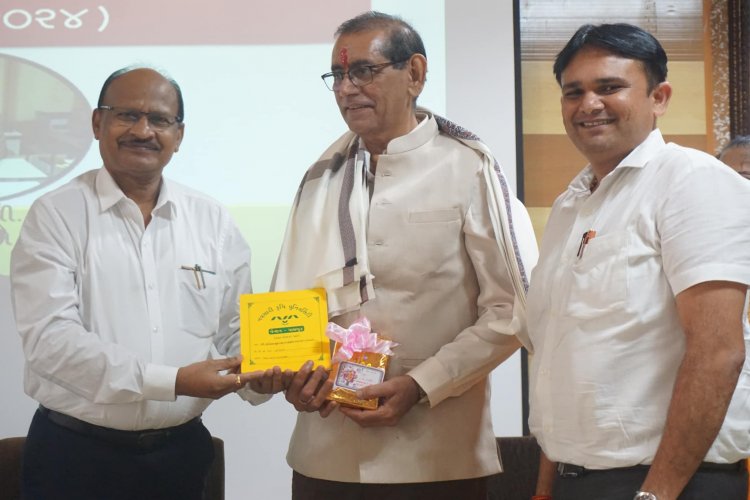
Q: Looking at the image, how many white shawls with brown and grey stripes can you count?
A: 1